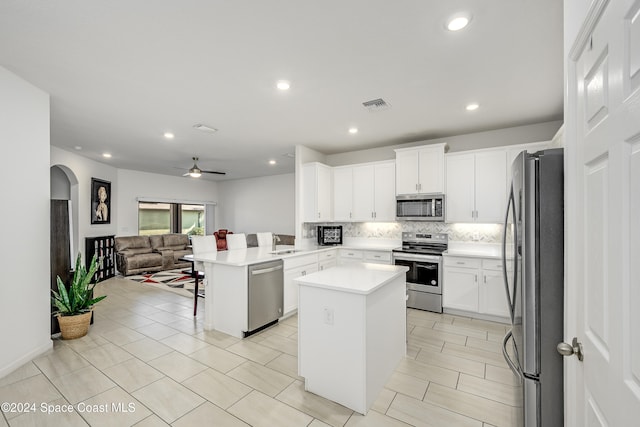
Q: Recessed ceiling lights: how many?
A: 7